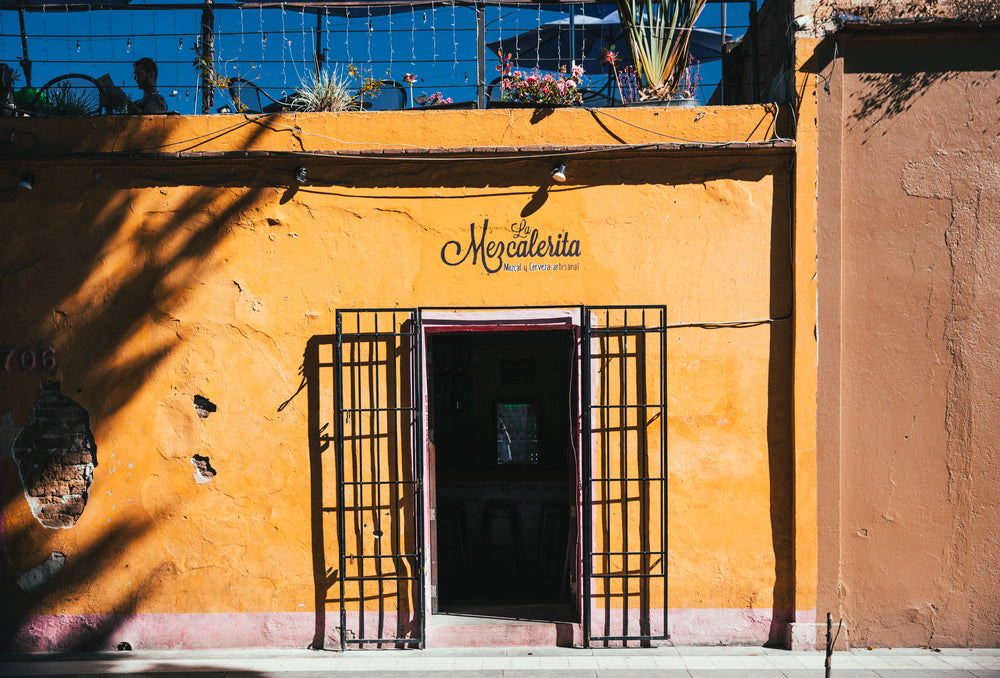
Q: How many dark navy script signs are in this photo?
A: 1